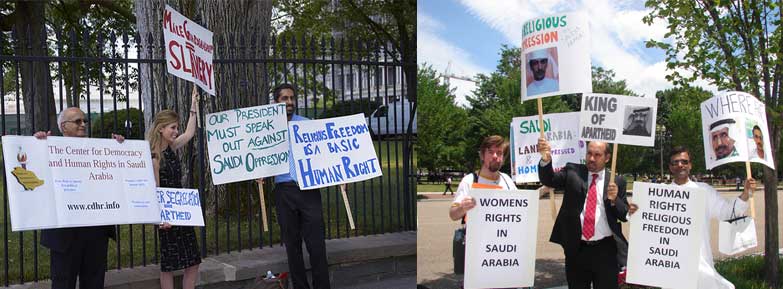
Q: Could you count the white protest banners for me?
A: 11